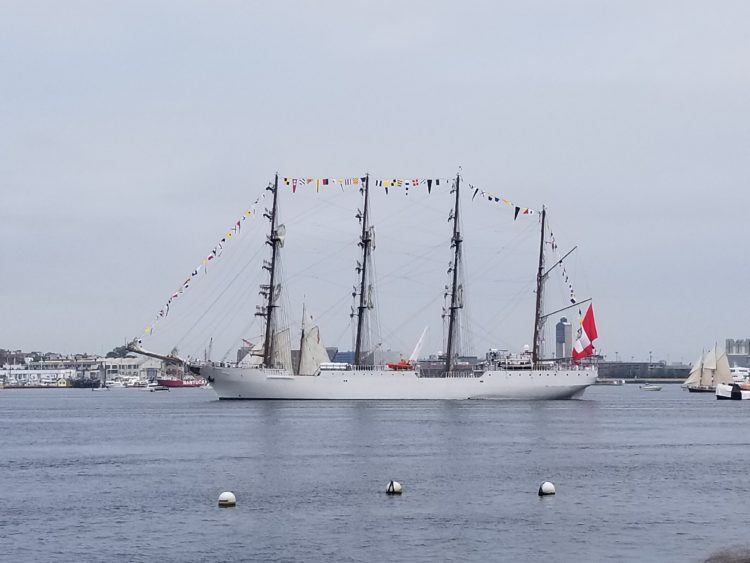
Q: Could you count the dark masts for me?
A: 4